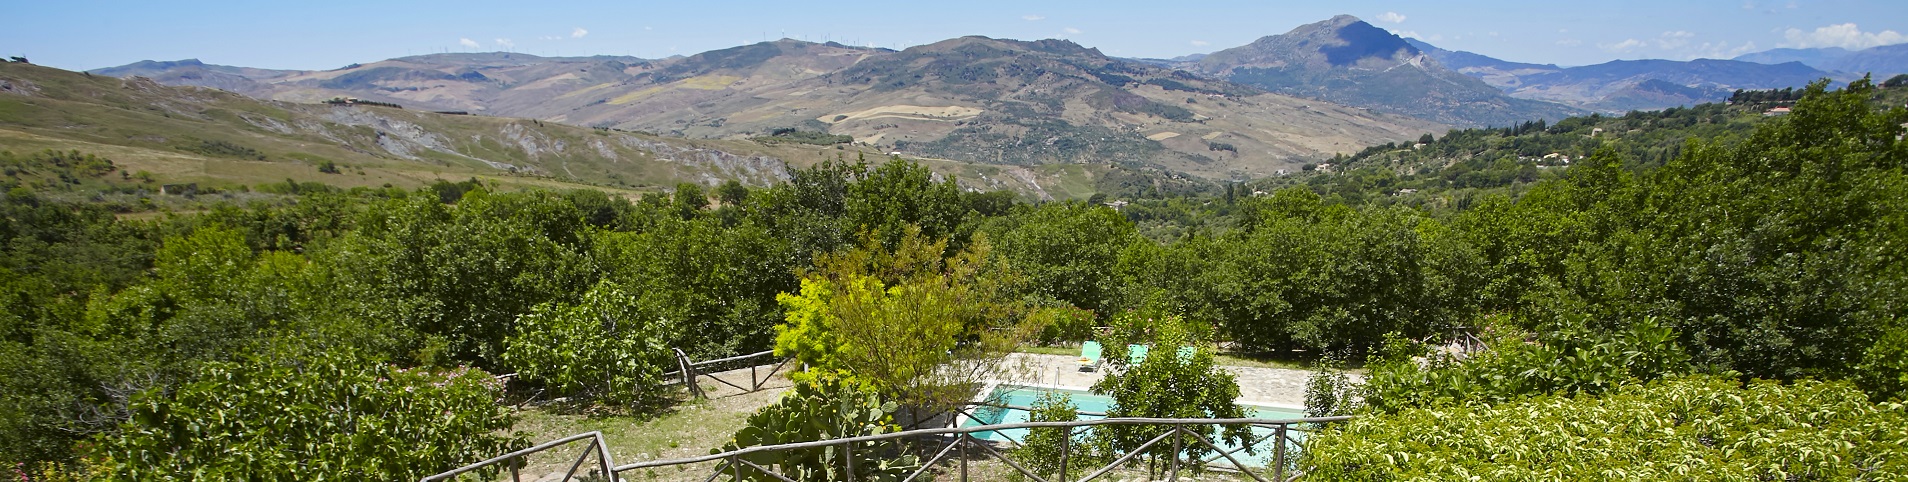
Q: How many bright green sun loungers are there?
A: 3